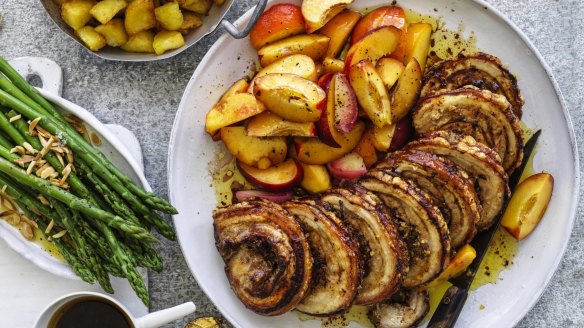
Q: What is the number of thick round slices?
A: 8